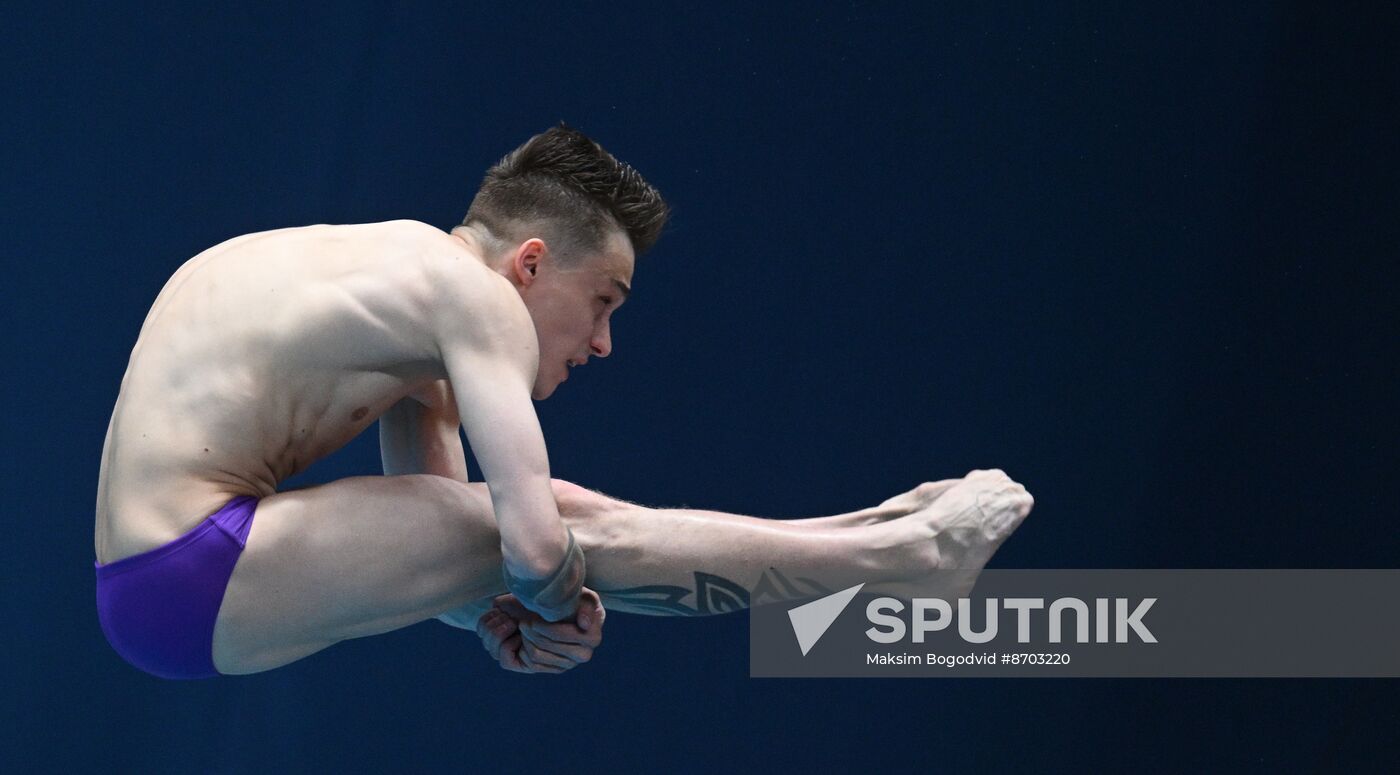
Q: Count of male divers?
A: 1